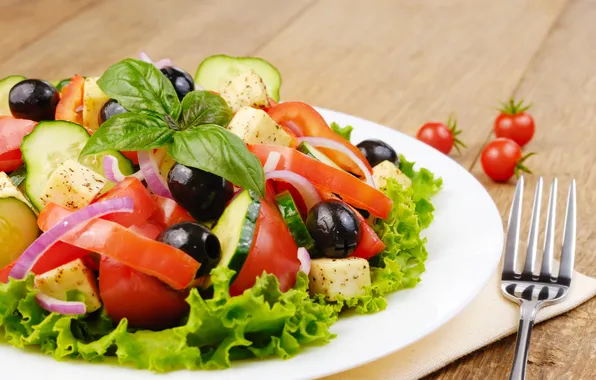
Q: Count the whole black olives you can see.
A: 7